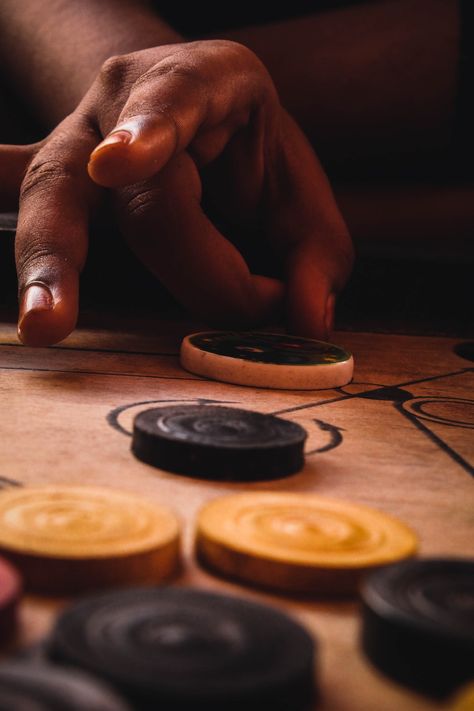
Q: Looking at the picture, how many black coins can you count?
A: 4